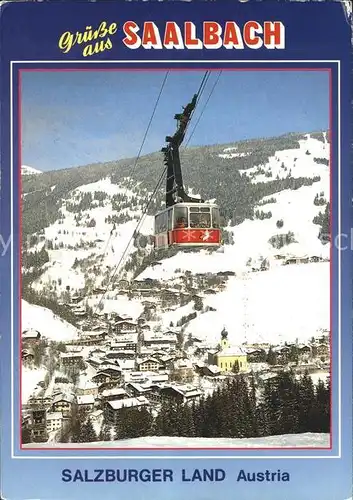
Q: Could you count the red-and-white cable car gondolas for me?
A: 1